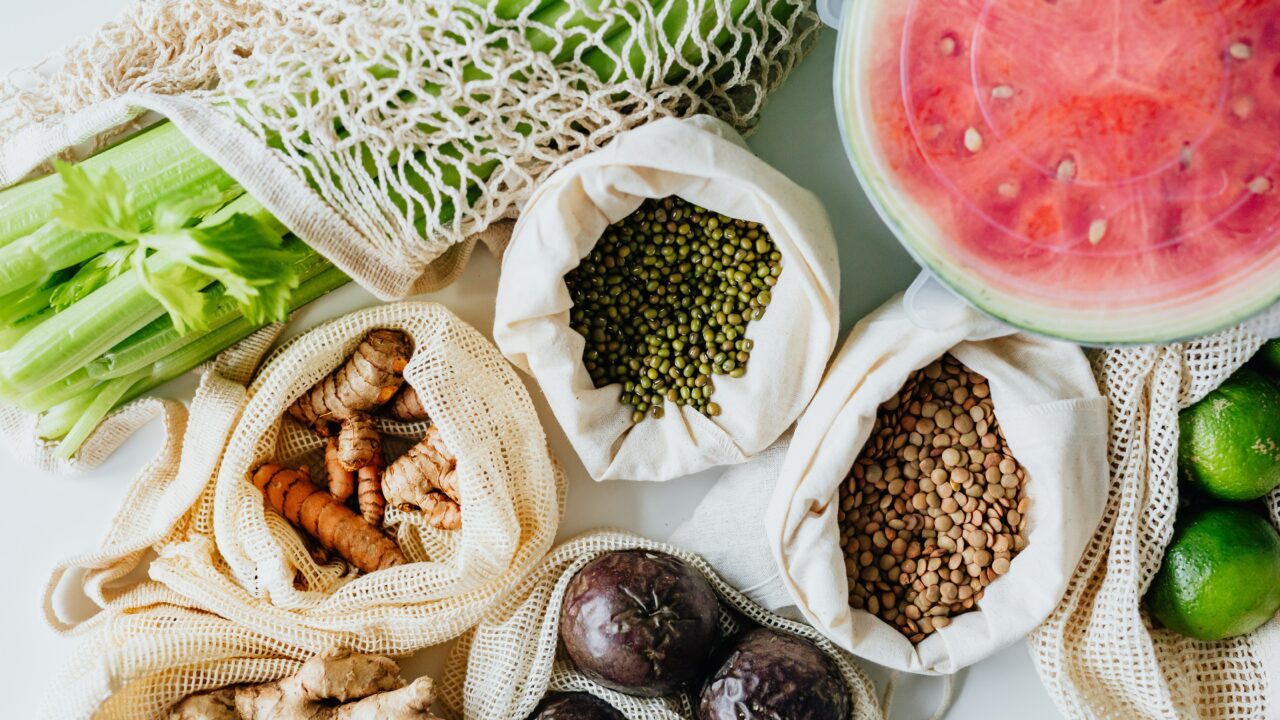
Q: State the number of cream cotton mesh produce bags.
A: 5